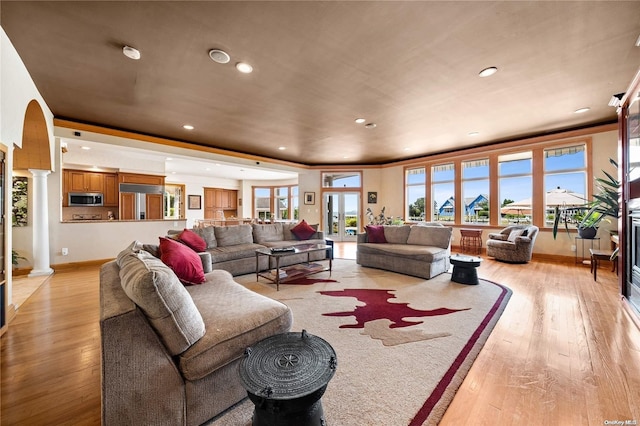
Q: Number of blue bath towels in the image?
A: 0